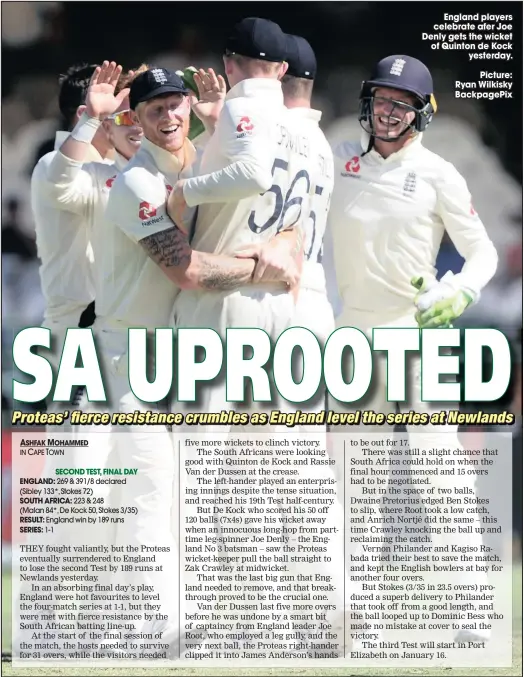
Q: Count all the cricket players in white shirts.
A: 6